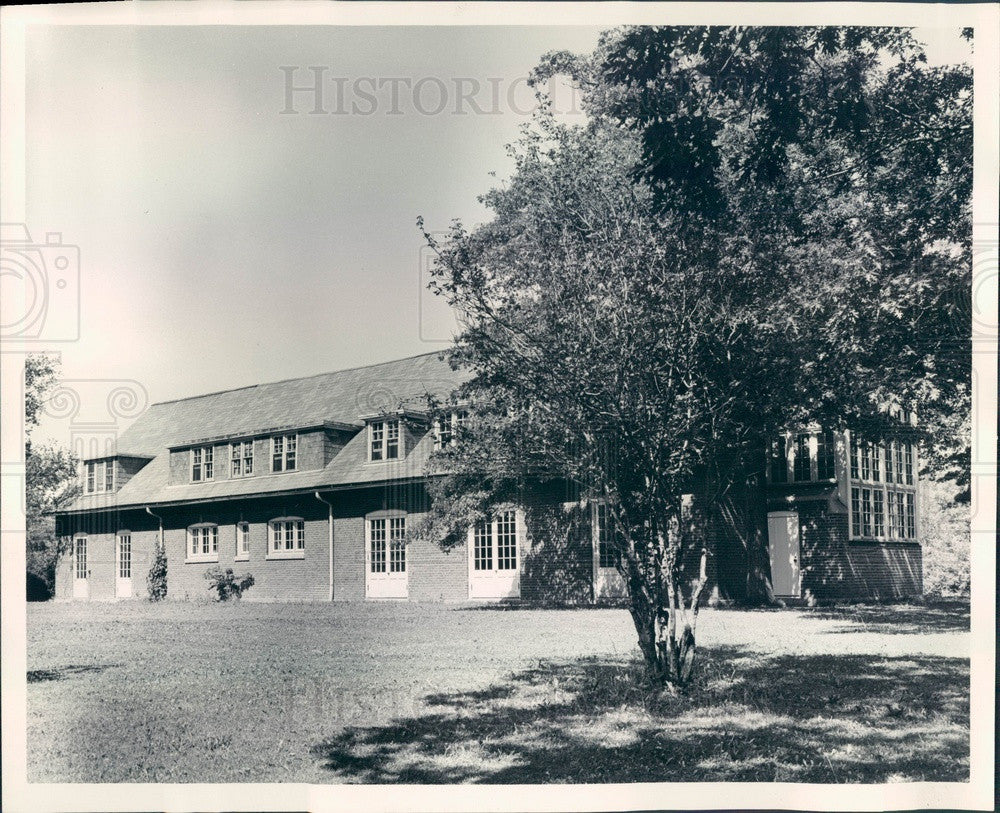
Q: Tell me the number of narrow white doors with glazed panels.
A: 2